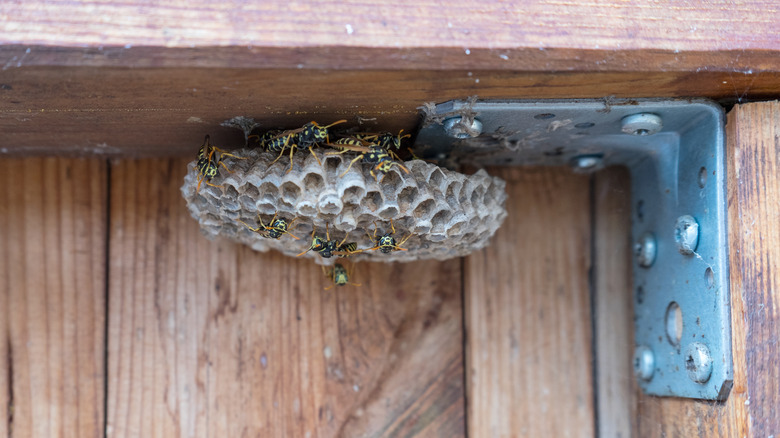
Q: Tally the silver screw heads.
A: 7